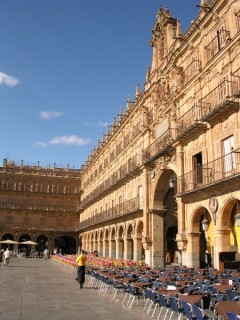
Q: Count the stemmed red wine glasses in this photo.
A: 0